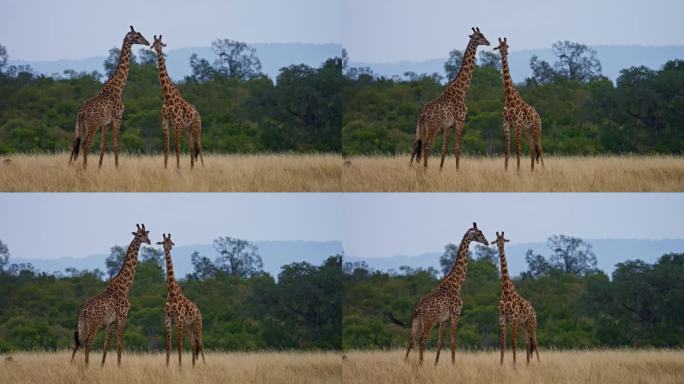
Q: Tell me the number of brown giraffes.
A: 8